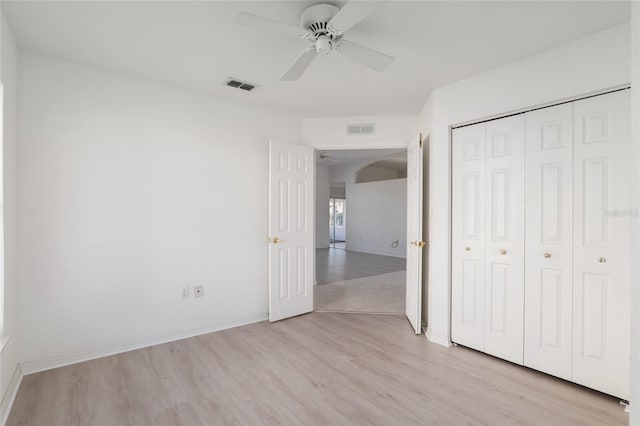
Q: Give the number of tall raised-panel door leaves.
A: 6